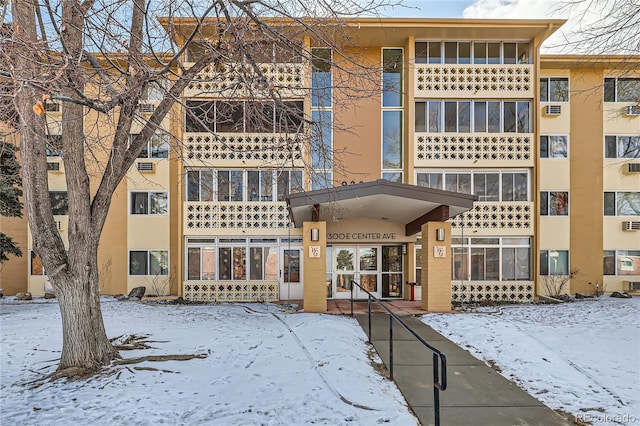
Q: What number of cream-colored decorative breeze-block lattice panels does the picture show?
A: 8